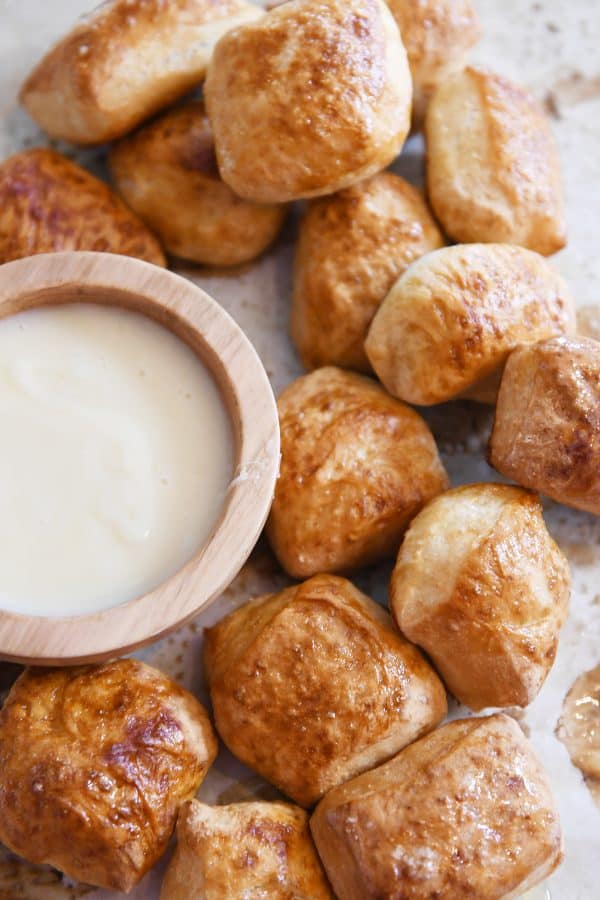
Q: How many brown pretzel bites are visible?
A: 15